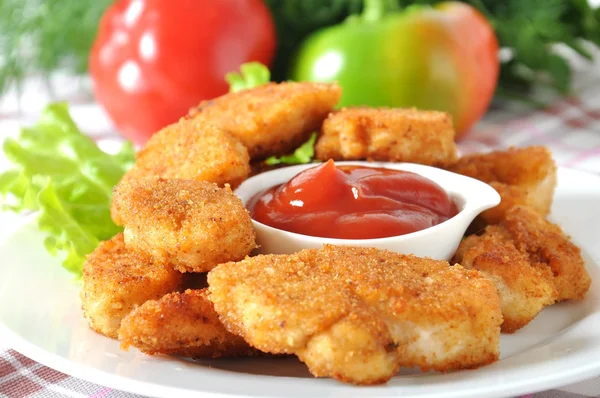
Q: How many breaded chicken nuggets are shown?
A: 9